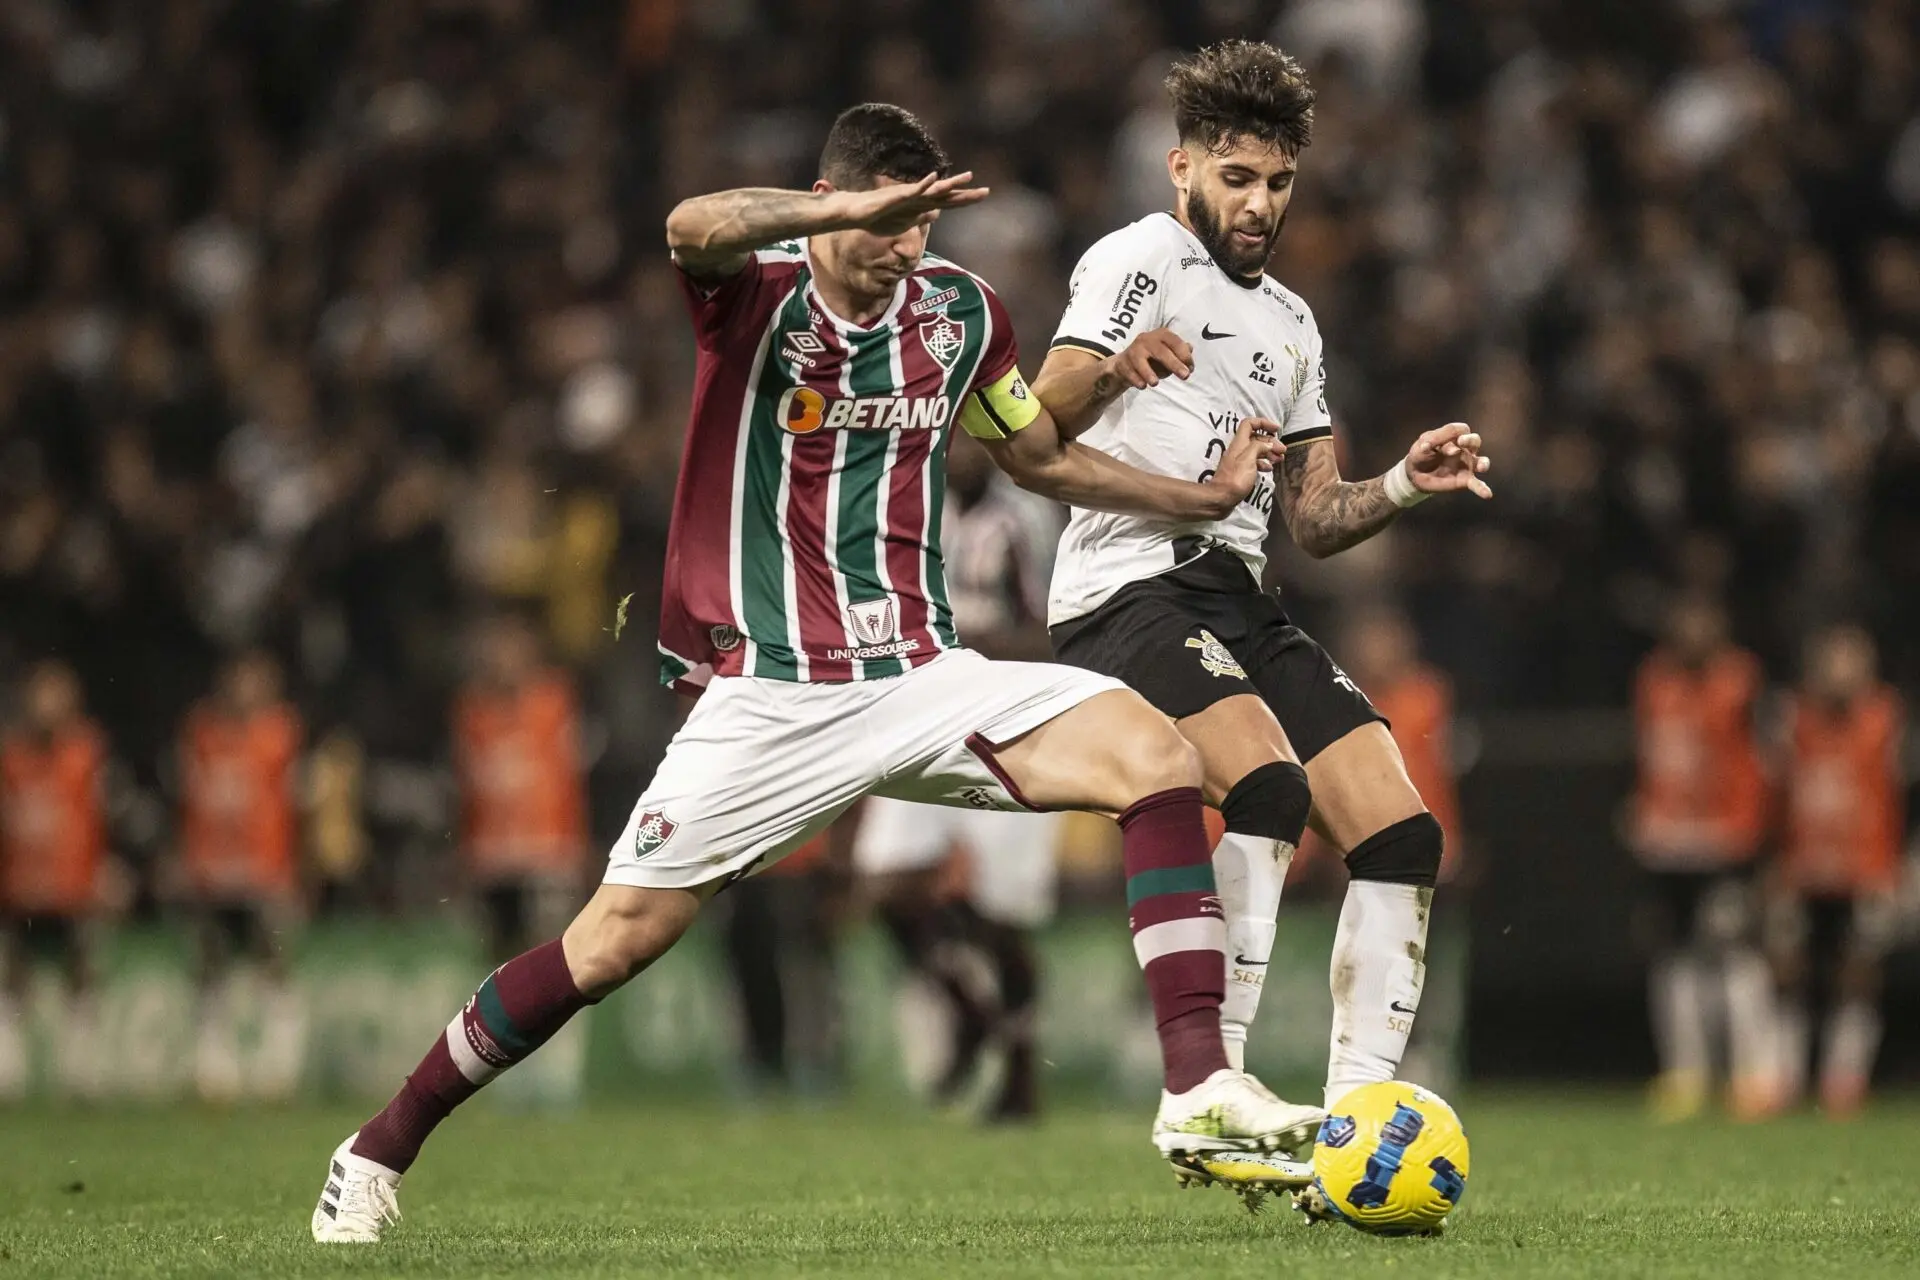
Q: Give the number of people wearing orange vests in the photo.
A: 6